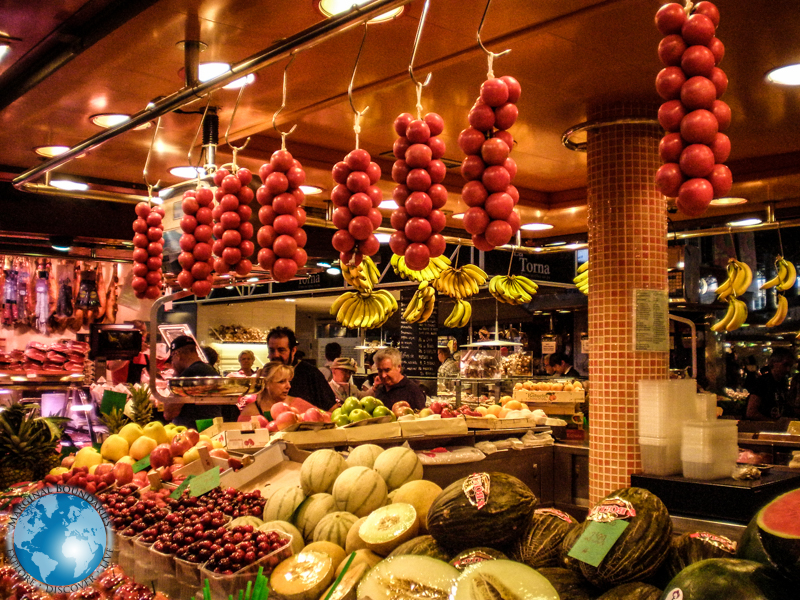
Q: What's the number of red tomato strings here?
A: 8